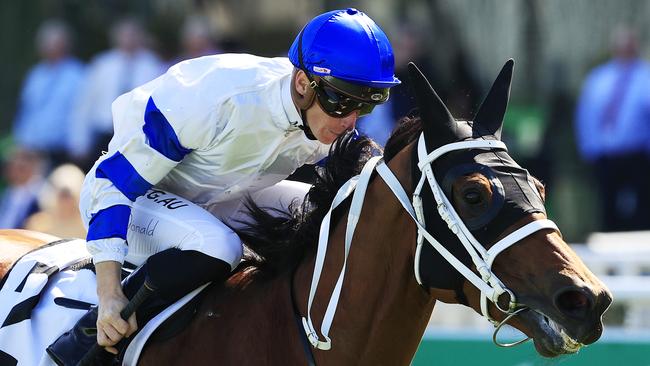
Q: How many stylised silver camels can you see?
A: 0